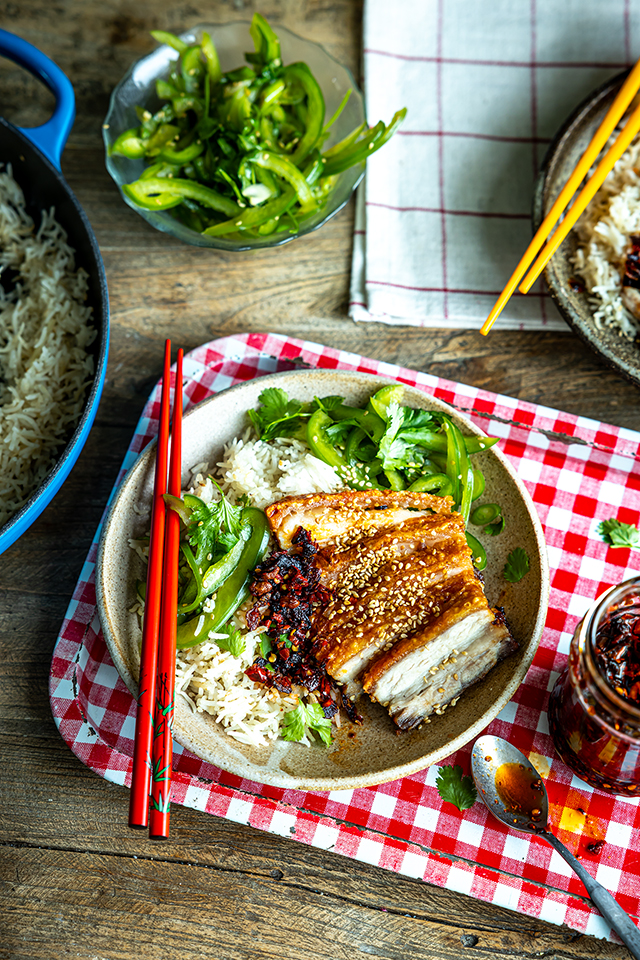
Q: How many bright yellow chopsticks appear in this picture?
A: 2